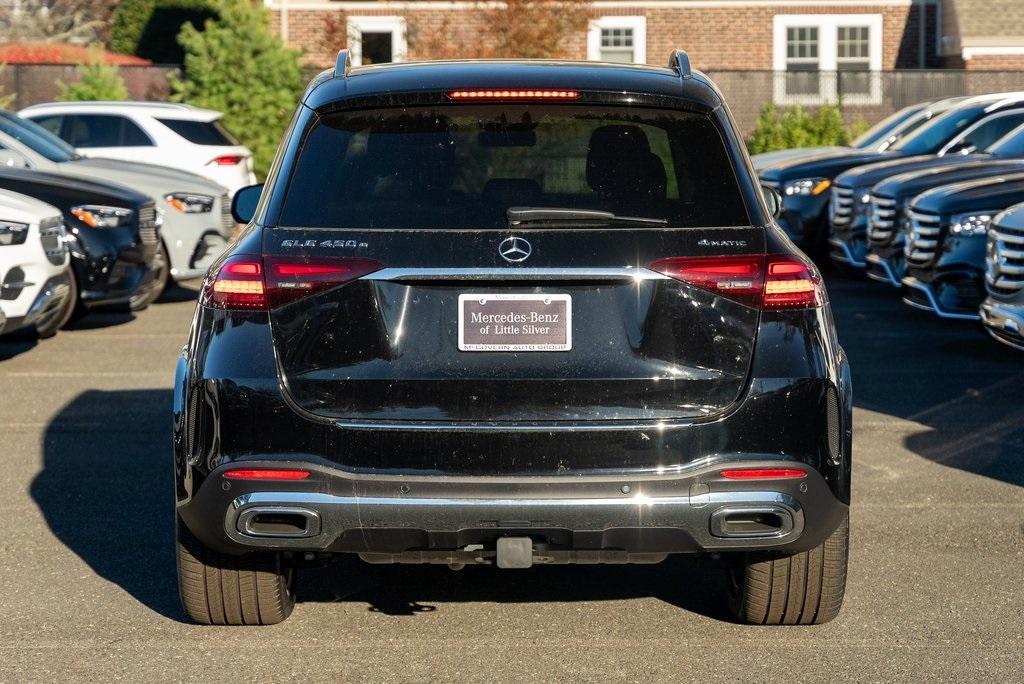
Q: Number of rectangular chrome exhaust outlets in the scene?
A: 2